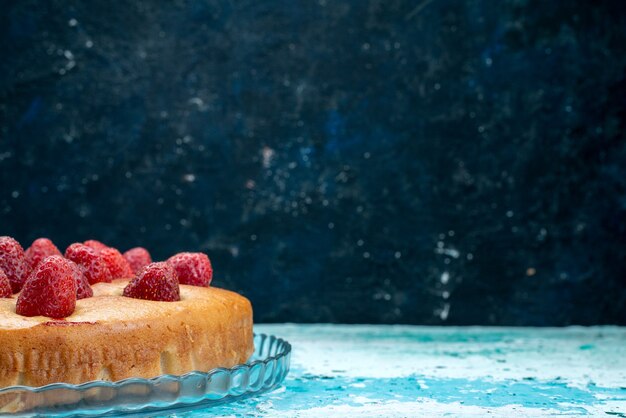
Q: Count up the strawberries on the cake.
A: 11